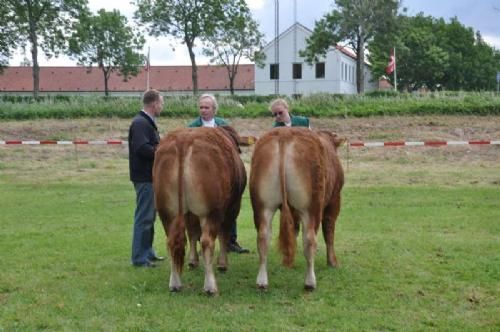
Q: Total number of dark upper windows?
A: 3